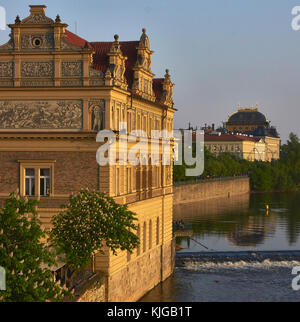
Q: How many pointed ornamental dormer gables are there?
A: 3